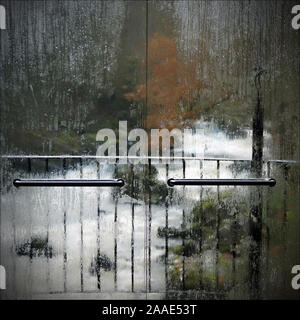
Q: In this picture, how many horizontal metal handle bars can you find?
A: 2